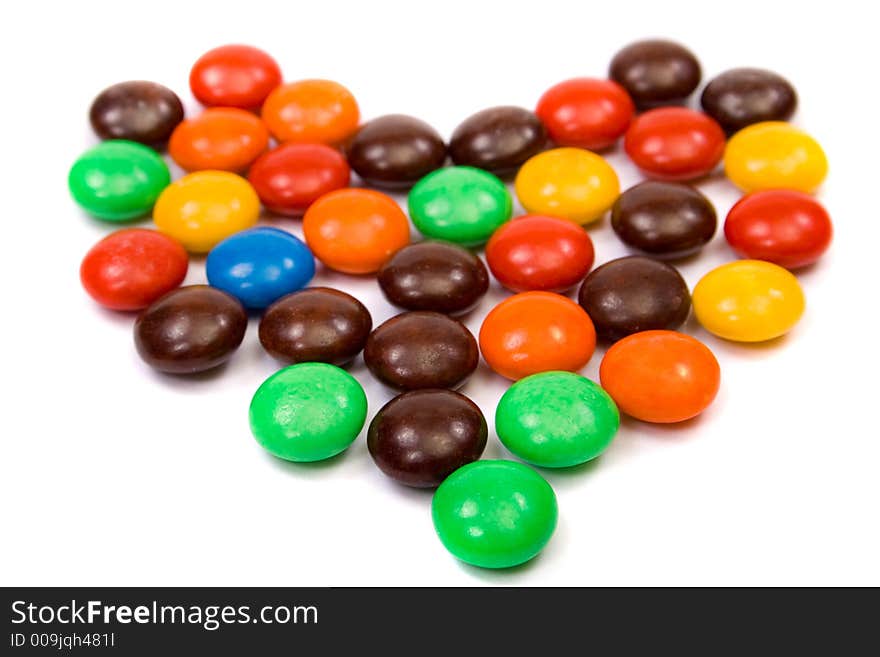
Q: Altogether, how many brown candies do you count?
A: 12